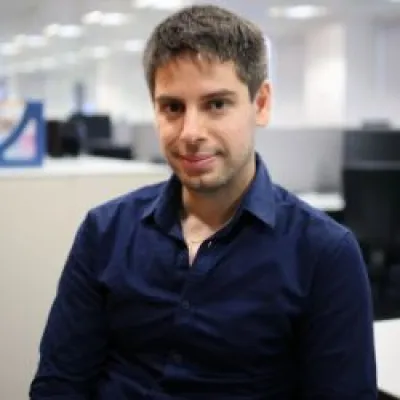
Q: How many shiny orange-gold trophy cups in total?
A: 0